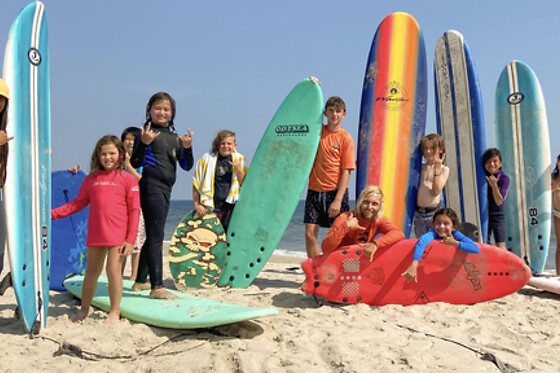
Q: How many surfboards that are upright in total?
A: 5